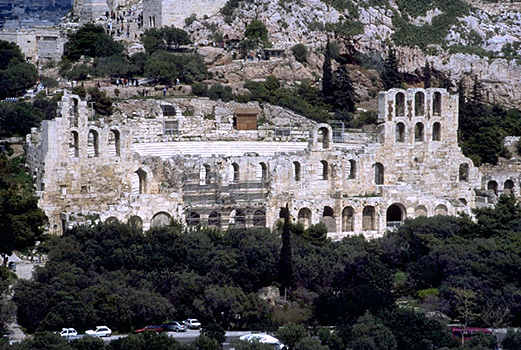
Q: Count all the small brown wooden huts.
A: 1